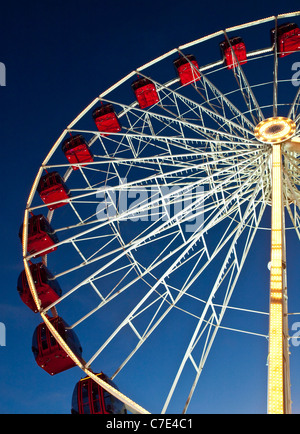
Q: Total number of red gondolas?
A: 11